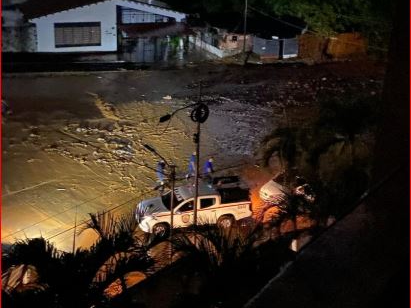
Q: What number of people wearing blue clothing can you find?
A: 3